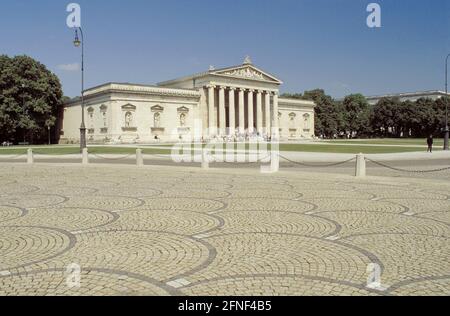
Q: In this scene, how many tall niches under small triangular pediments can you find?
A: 8